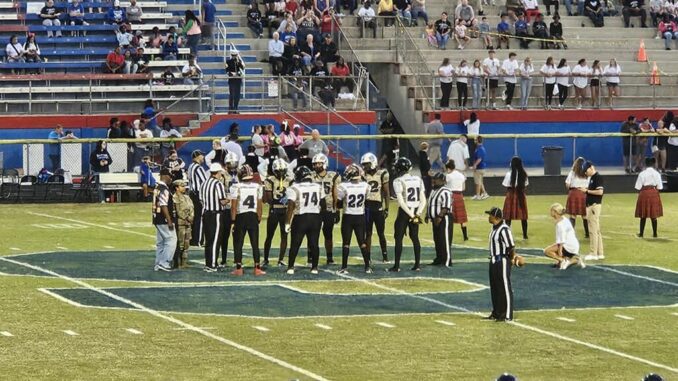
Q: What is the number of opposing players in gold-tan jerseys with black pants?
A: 4